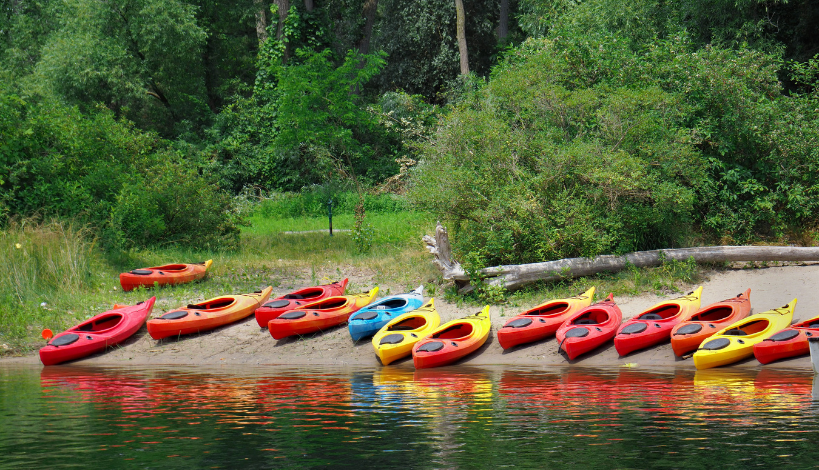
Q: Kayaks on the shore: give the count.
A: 14